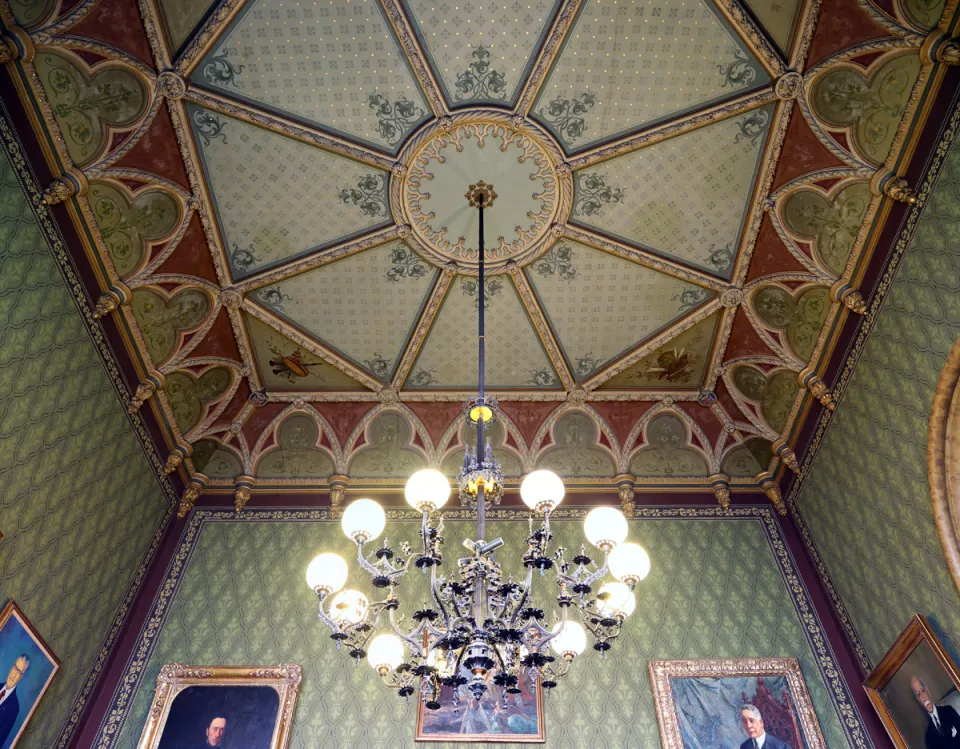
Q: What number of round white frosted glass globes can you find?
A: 10